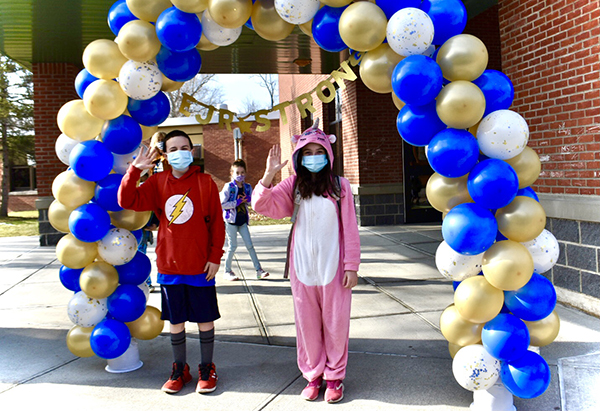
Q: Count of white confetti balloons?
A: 13